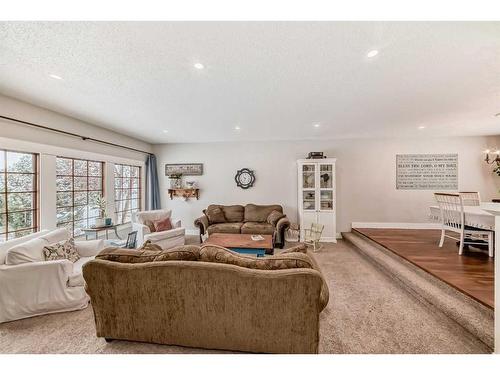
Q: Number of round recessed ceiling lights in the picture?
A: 7